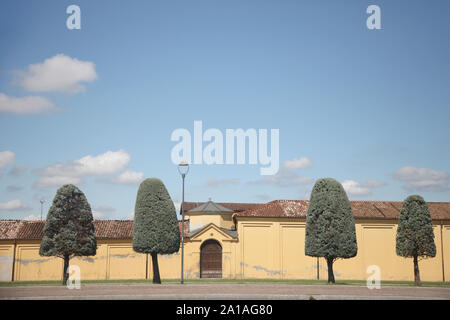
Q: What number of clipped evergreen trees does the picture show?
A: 4